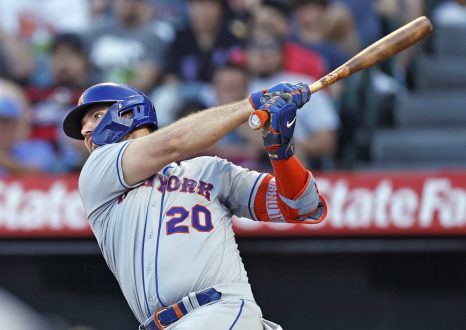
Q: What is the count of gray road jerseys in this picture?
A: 1